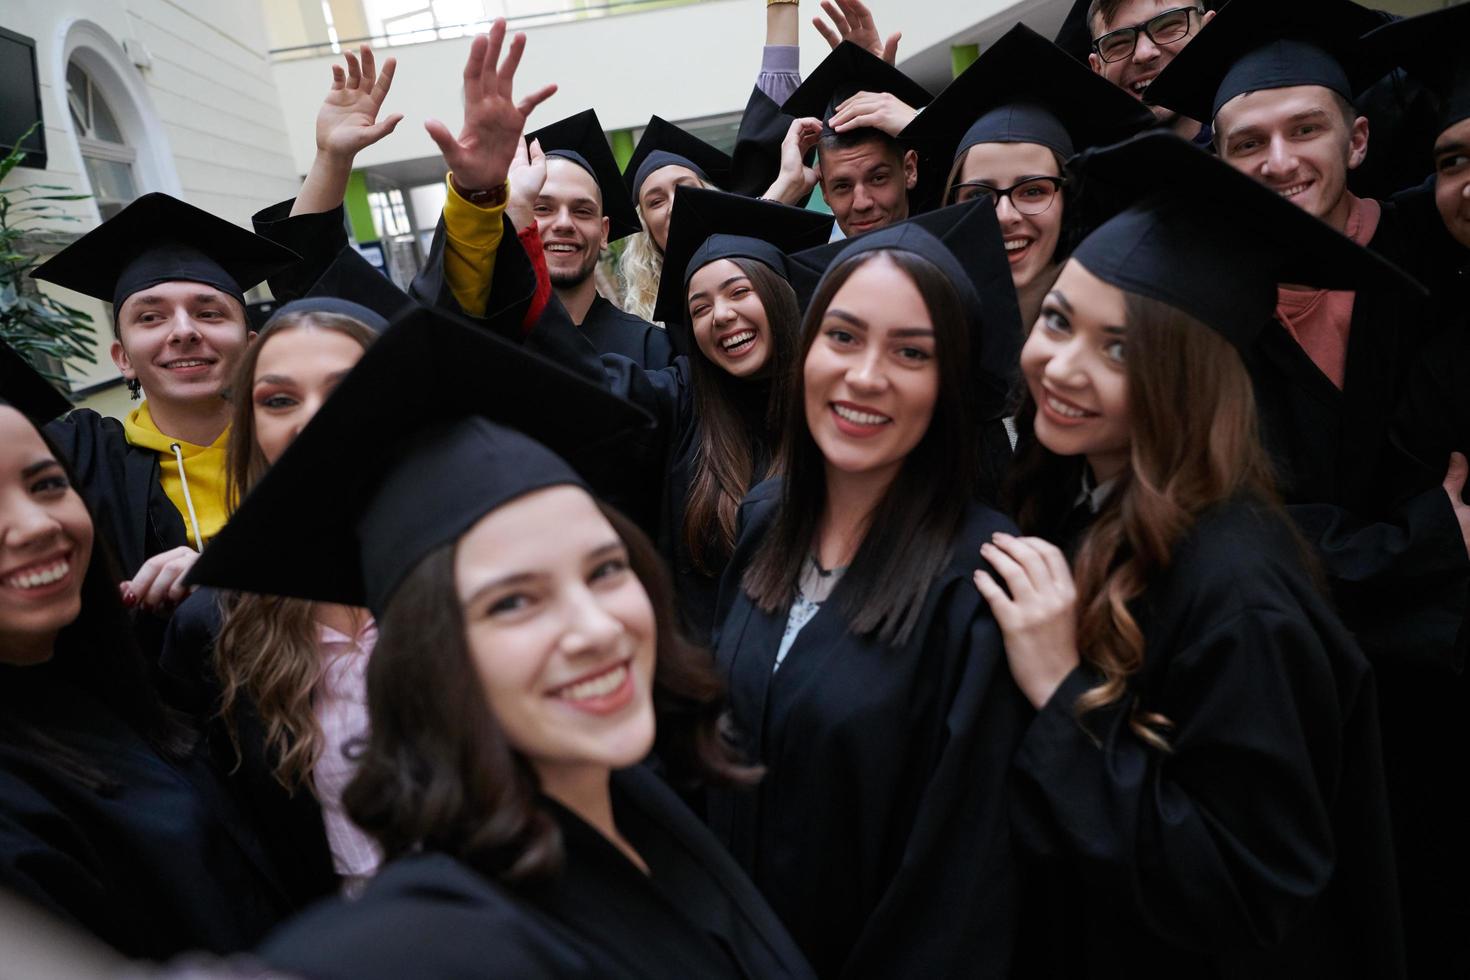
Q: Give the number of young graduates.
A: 14